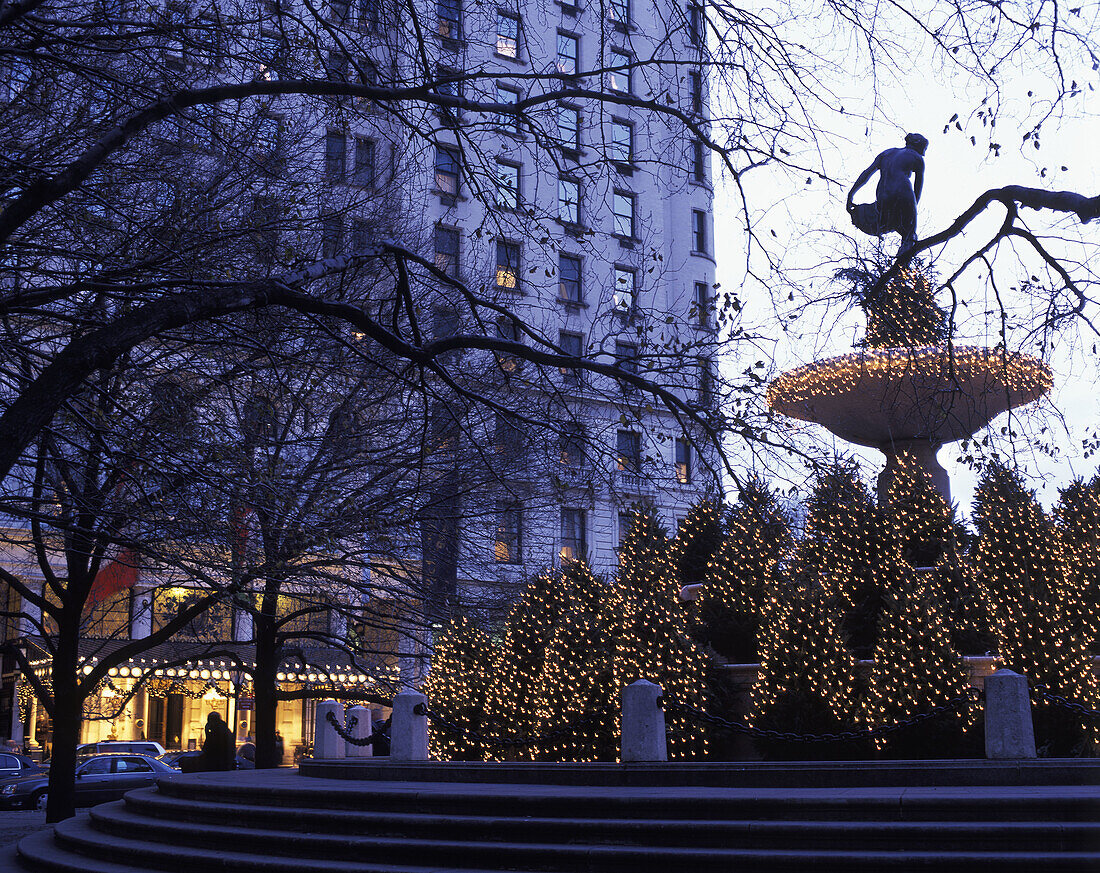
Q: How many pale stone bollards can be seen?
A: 5